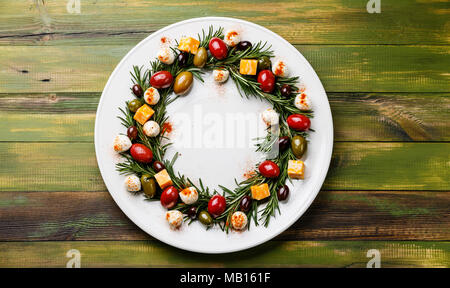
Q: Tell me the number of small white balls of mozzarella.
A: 13